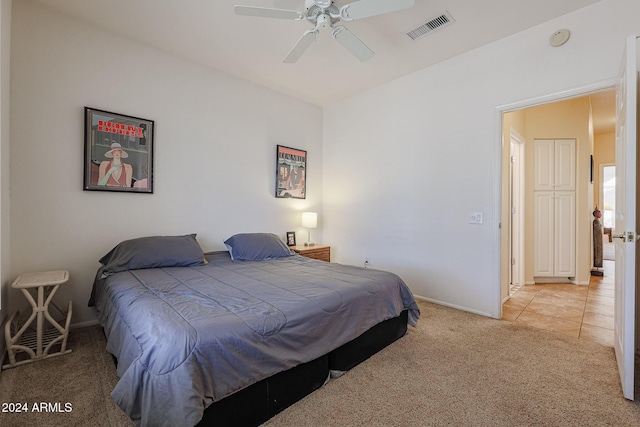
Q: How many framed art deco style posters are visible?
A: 2